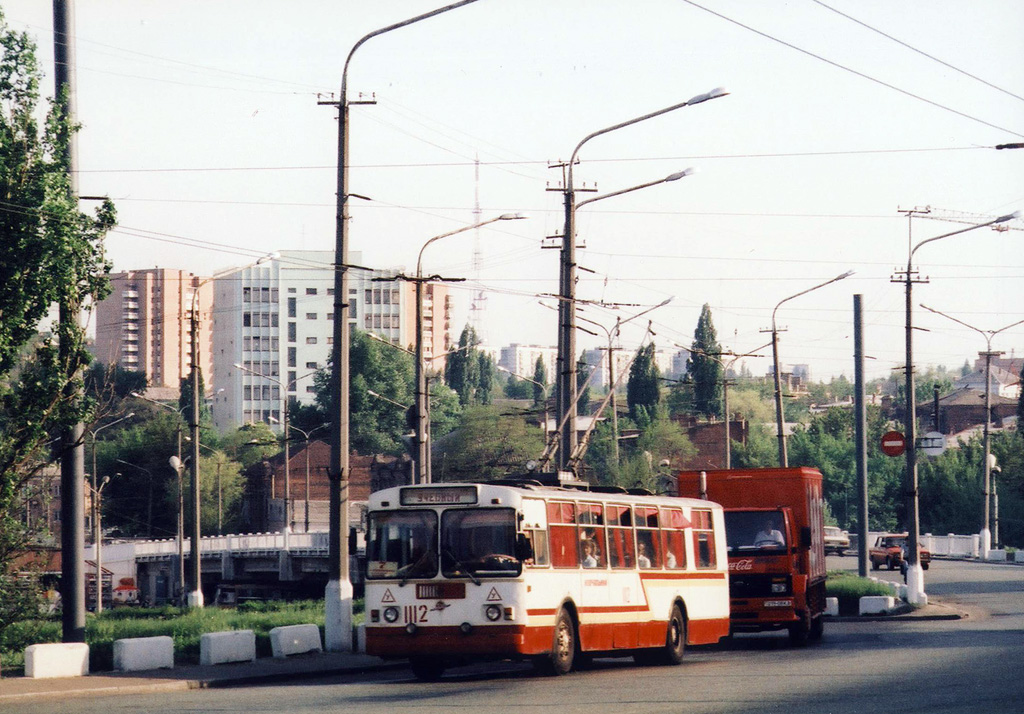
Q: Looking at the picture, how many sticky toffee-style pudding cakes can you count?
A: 0